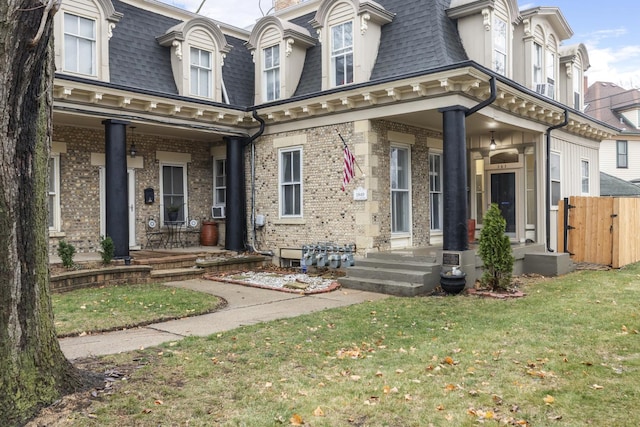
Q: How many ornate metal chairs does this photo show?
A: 2